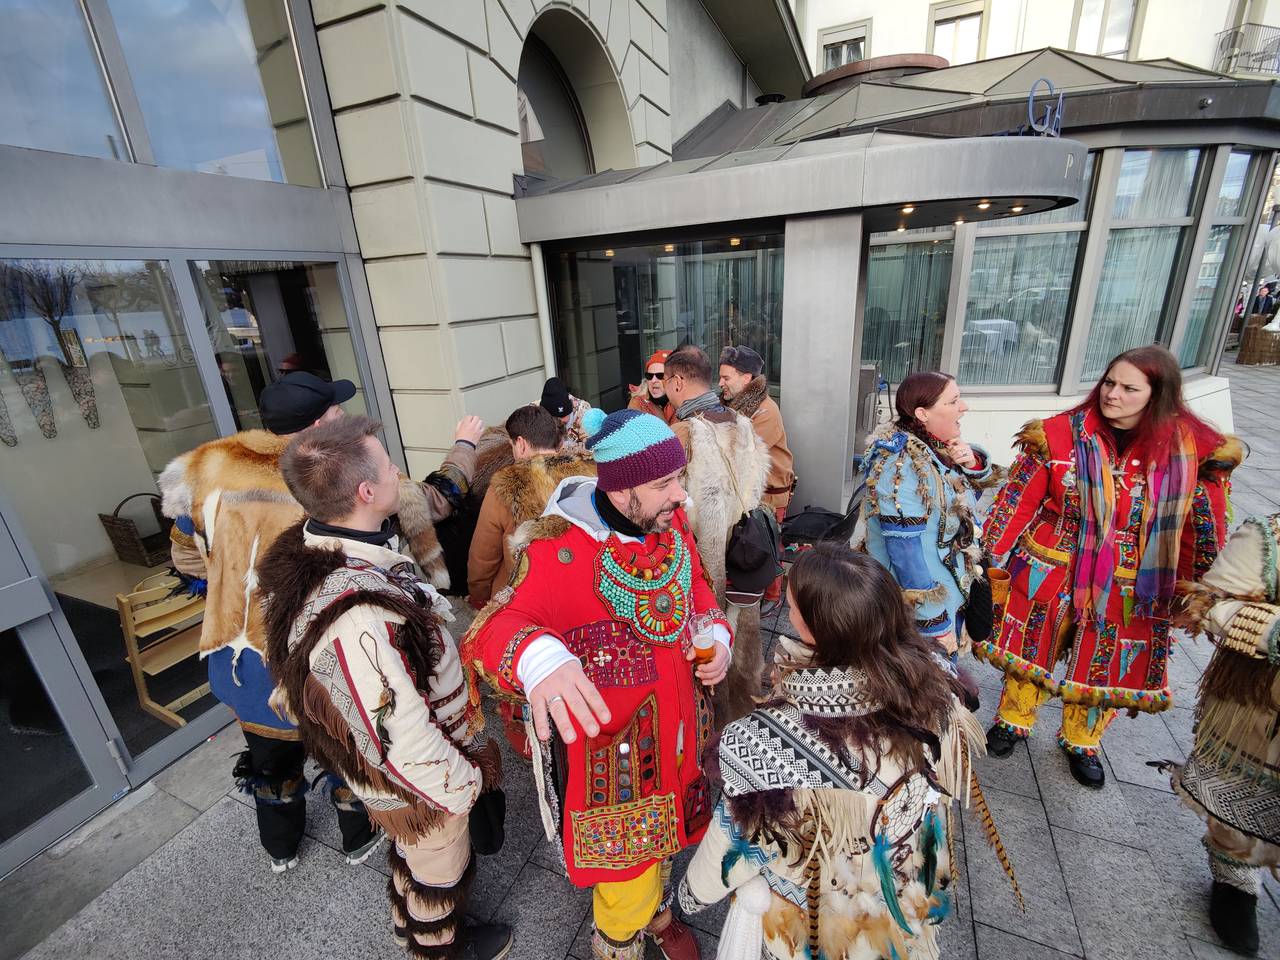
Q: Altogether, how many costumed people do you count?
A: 12